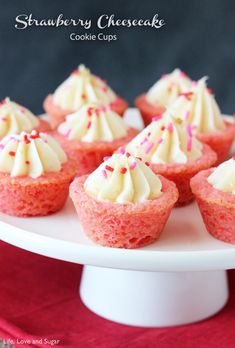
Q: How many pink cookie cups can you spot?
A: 9